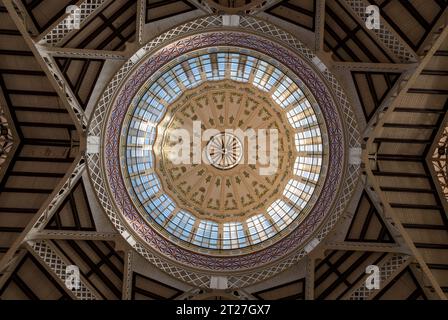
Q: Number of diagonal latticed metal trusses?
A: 4